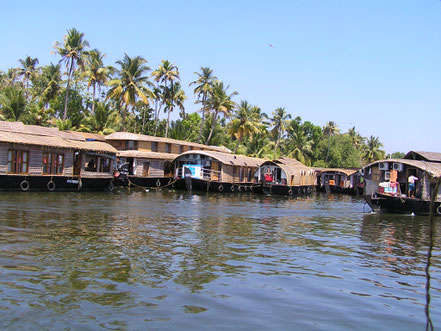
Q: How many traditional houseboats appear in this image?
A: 6